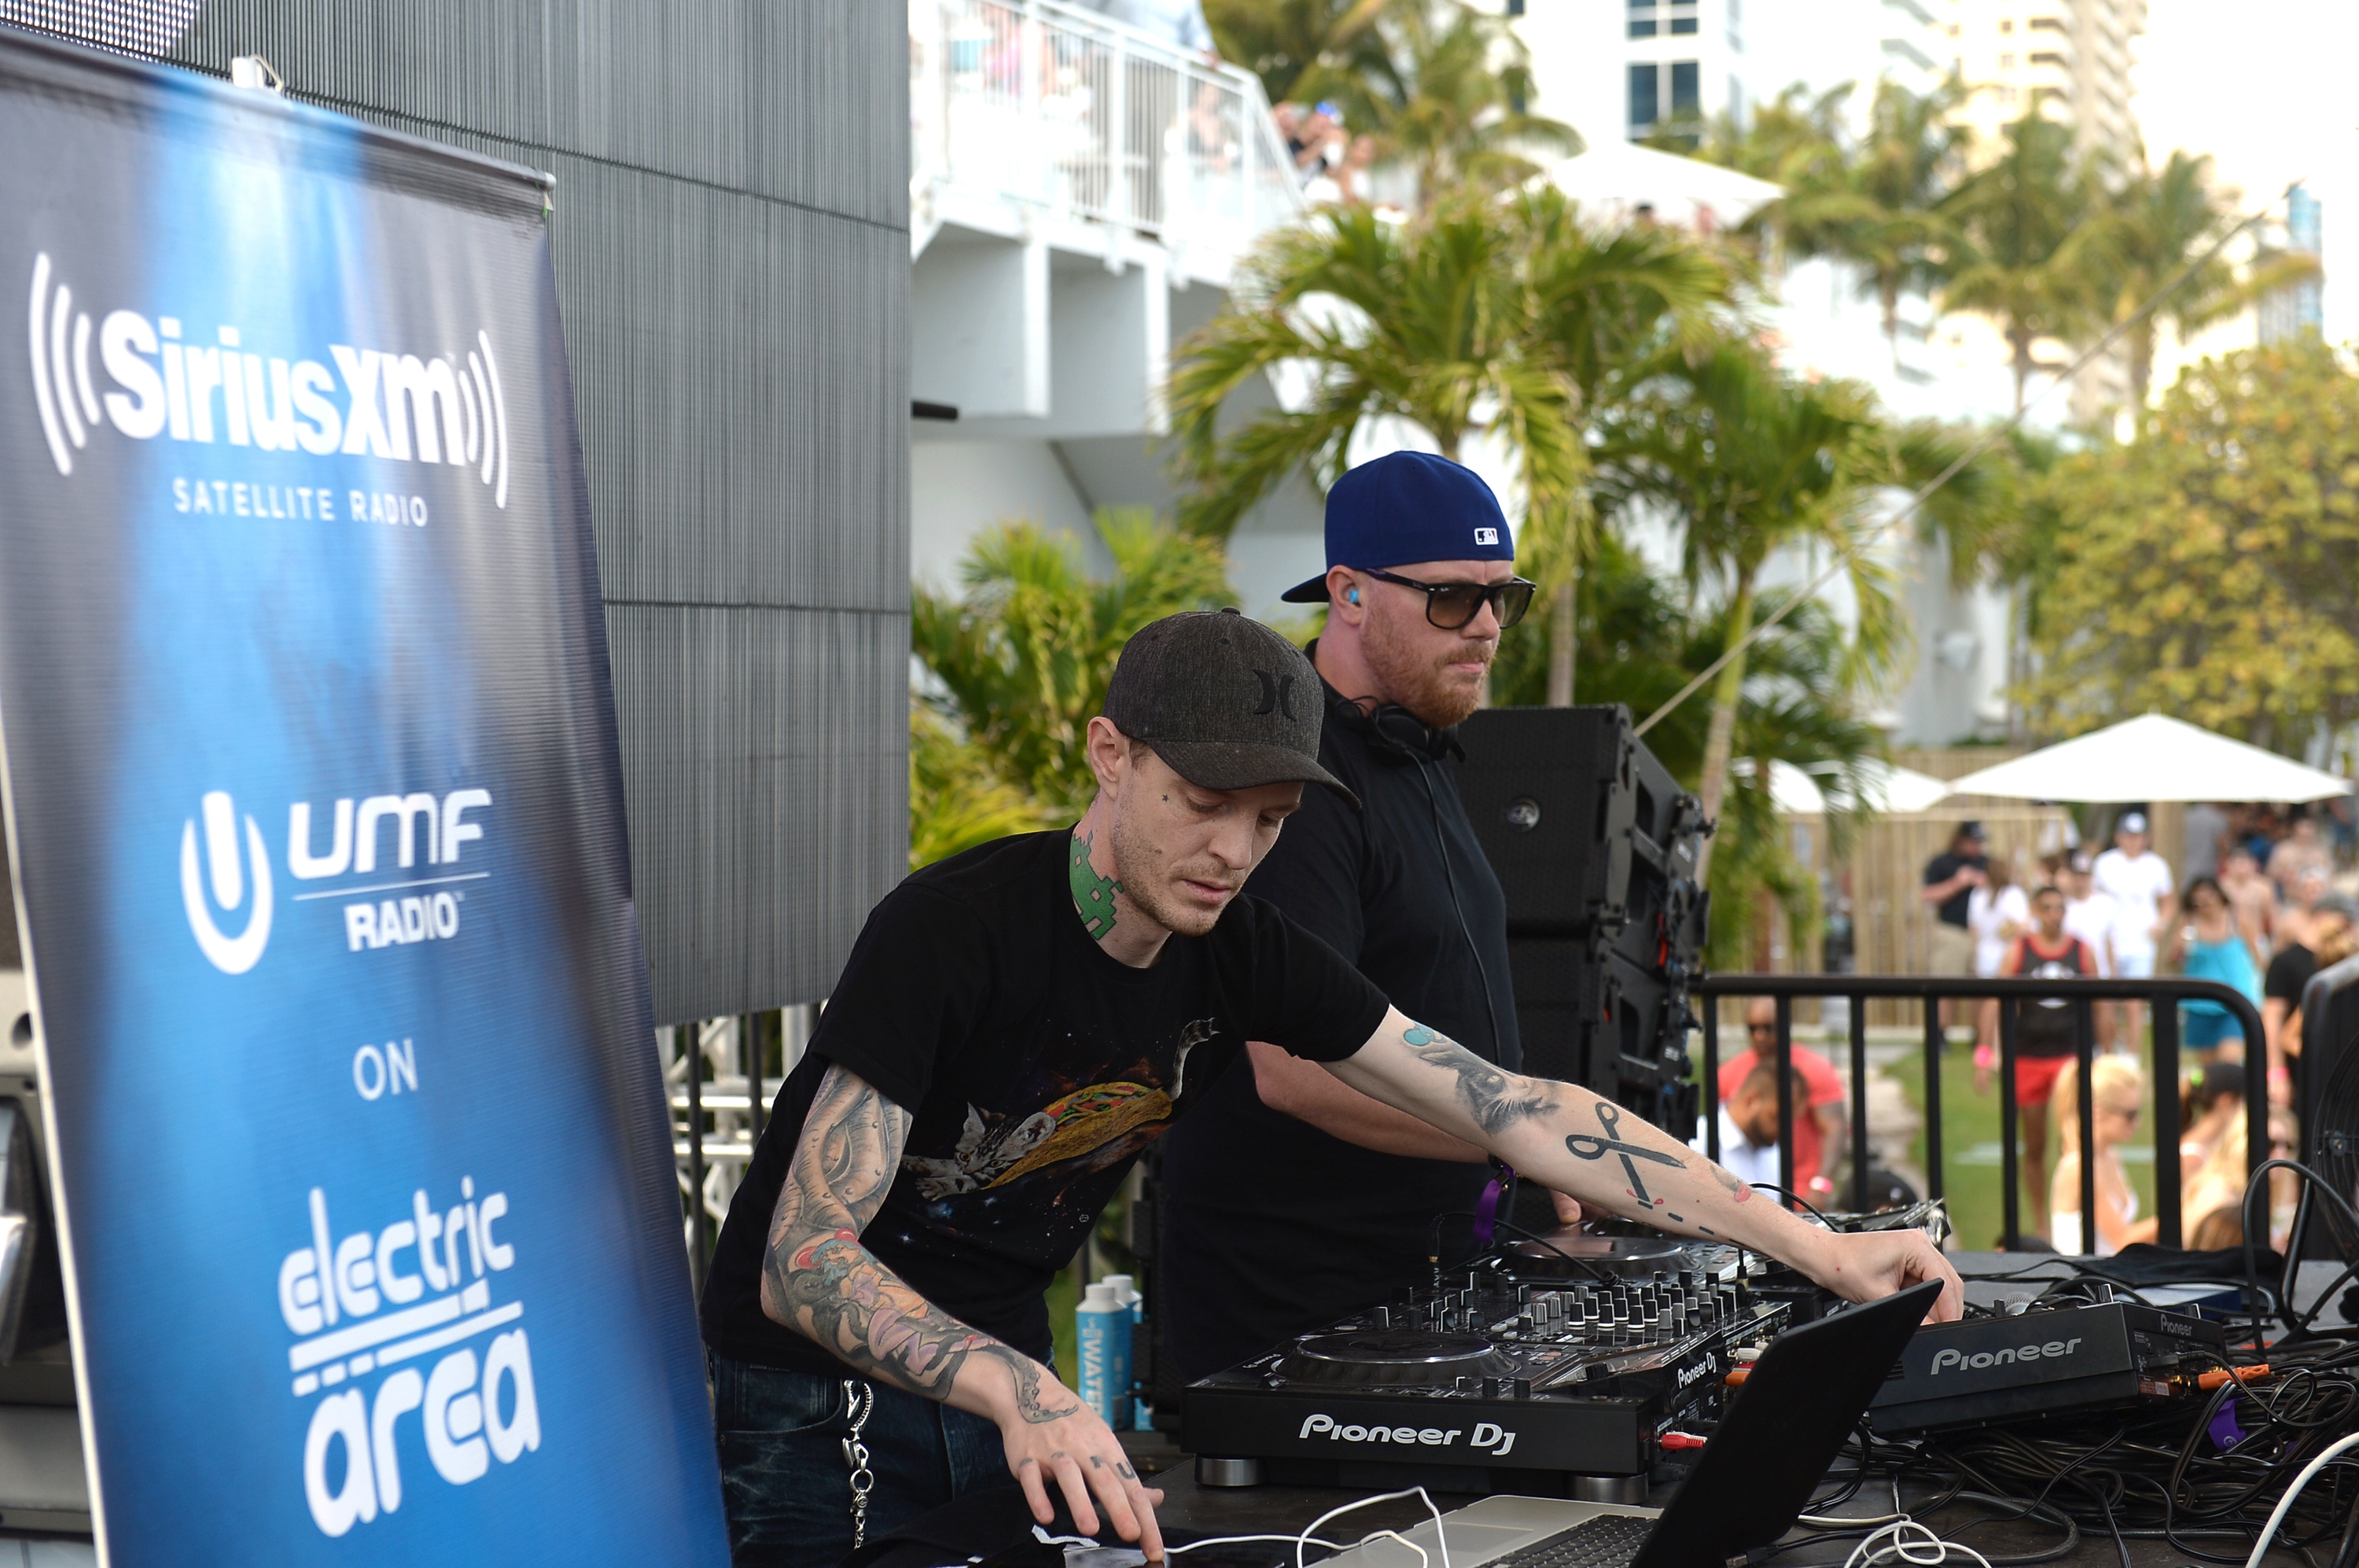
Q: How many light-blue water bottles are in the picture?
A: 2